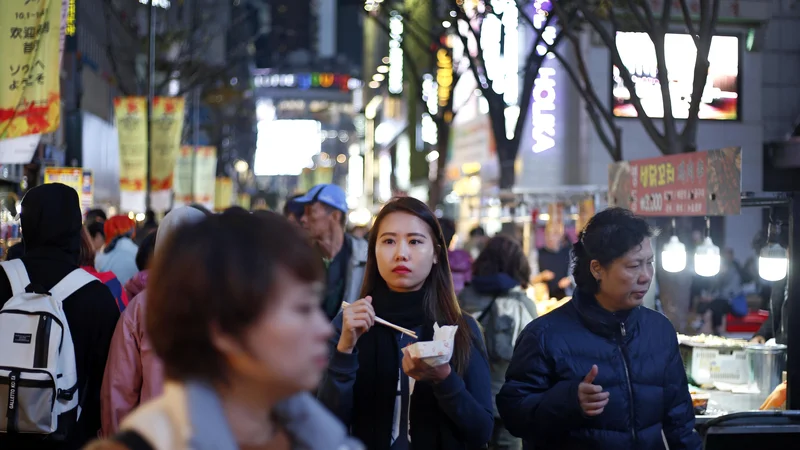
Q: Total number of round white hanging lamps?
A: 3